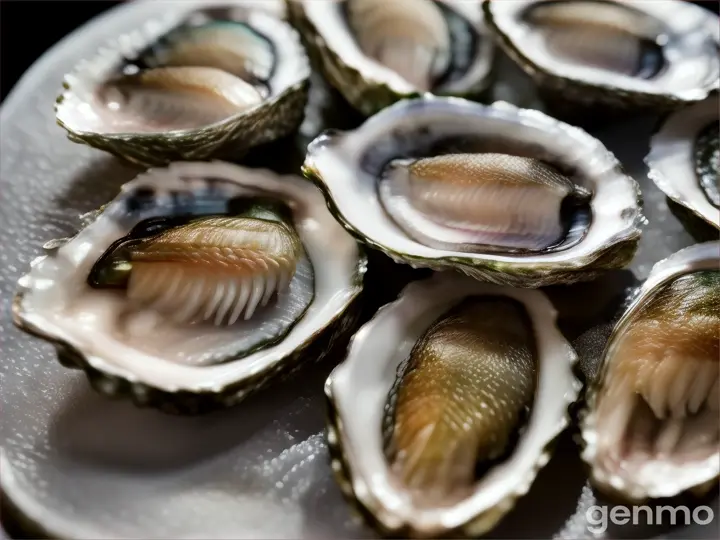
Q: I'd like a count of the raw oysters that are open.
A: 8